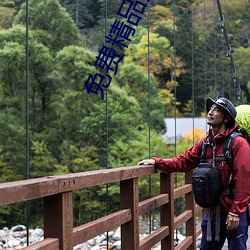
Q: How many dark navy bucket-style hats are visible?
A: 1